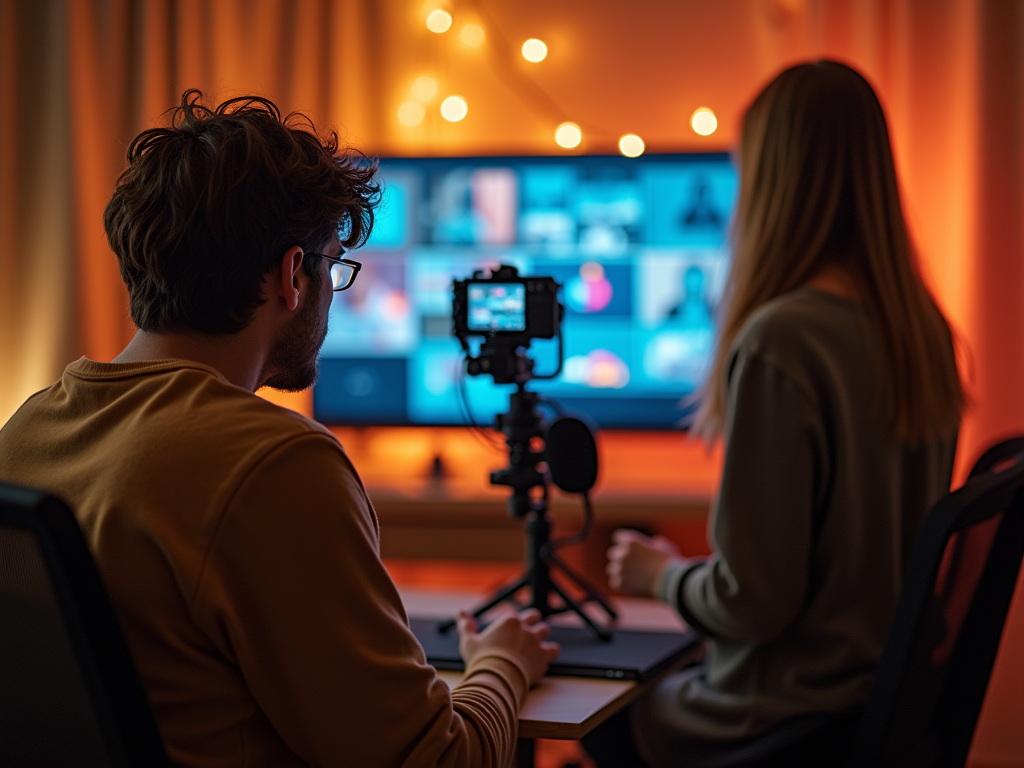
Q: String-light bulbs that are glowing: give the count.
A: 9